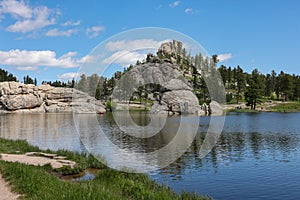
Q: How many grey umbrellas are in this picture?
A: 0